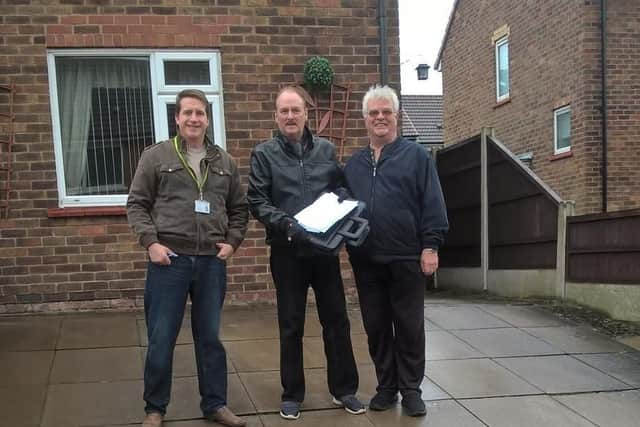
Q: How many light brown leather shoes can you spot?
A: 2